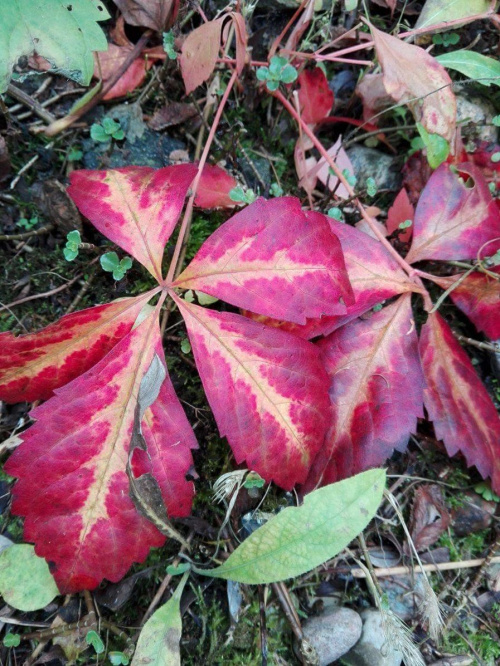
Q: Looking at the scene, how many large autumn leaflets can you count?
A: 10